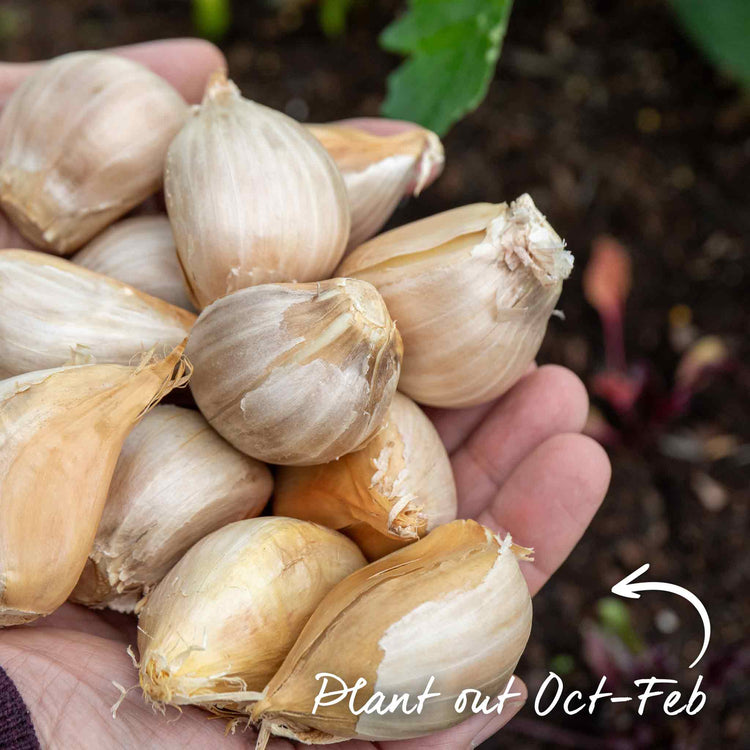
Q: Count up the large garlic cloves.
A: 12